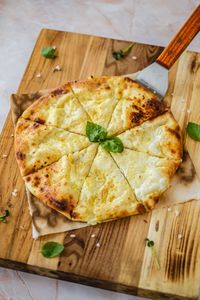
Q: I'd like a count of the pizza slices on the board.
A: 8